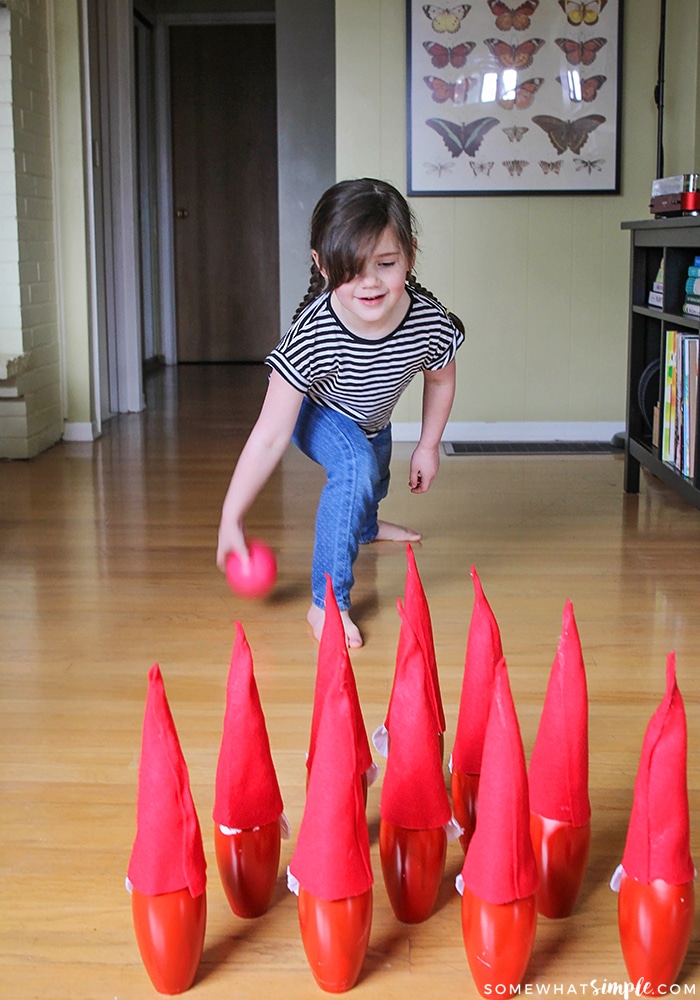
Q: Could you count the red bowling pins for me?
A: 10